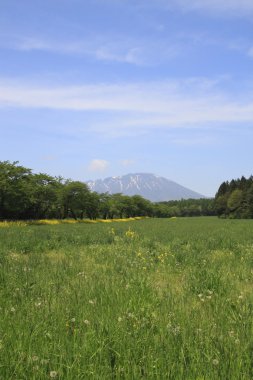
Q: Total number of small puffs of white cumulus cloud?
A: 2